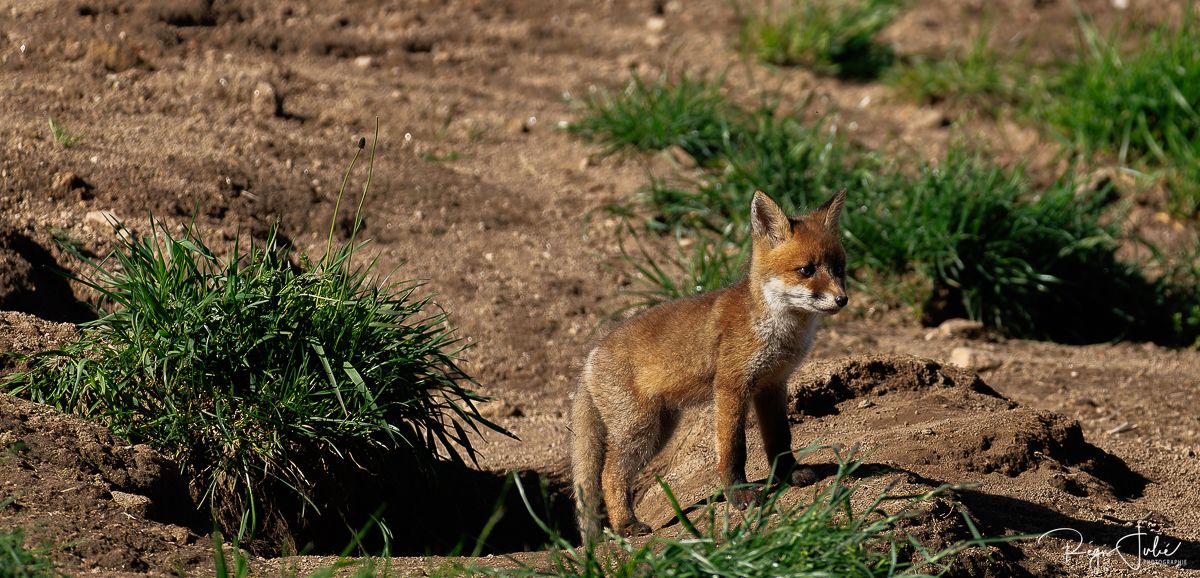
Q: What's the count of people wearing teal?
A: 0